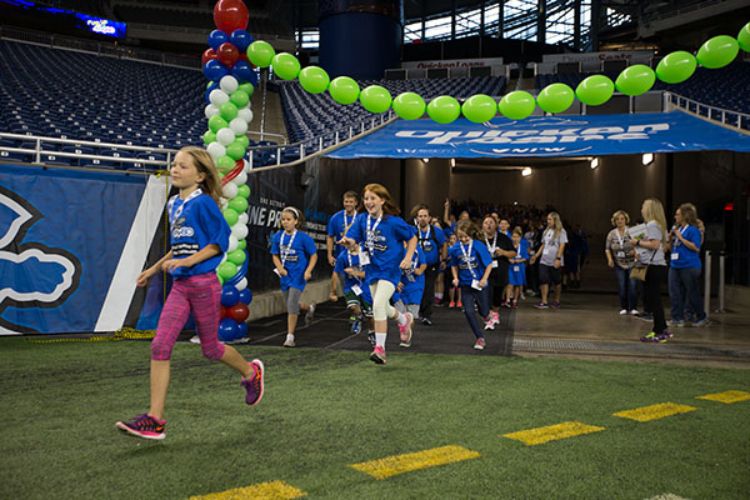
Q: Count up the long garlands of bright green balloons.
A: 1